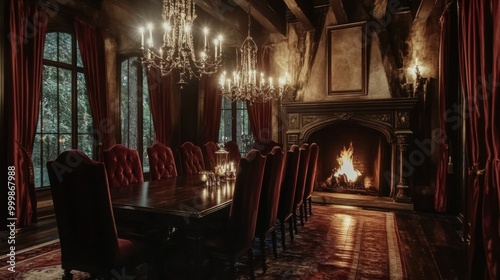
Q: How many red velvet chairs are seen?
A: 11